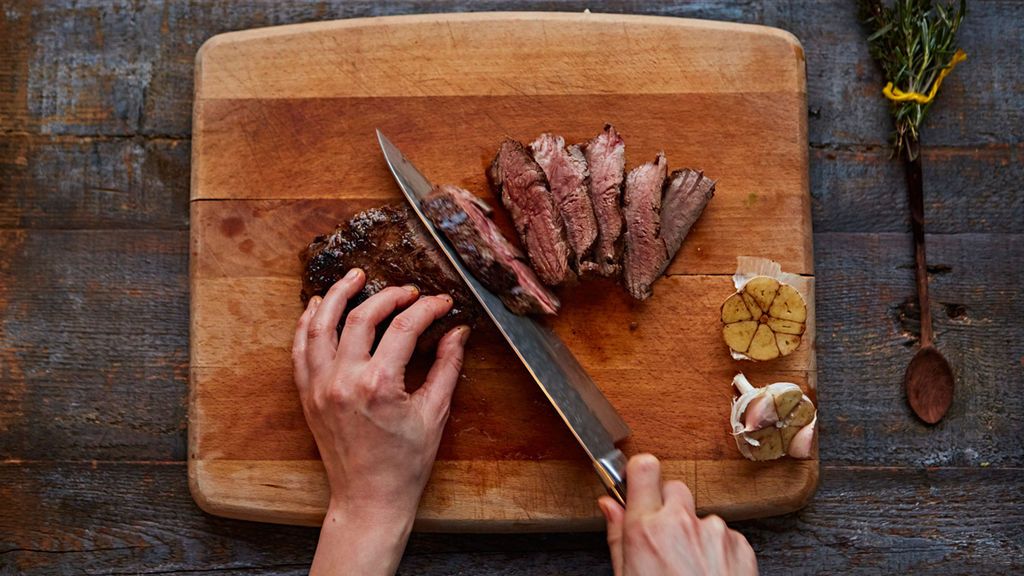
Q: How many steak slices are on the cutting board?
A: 6